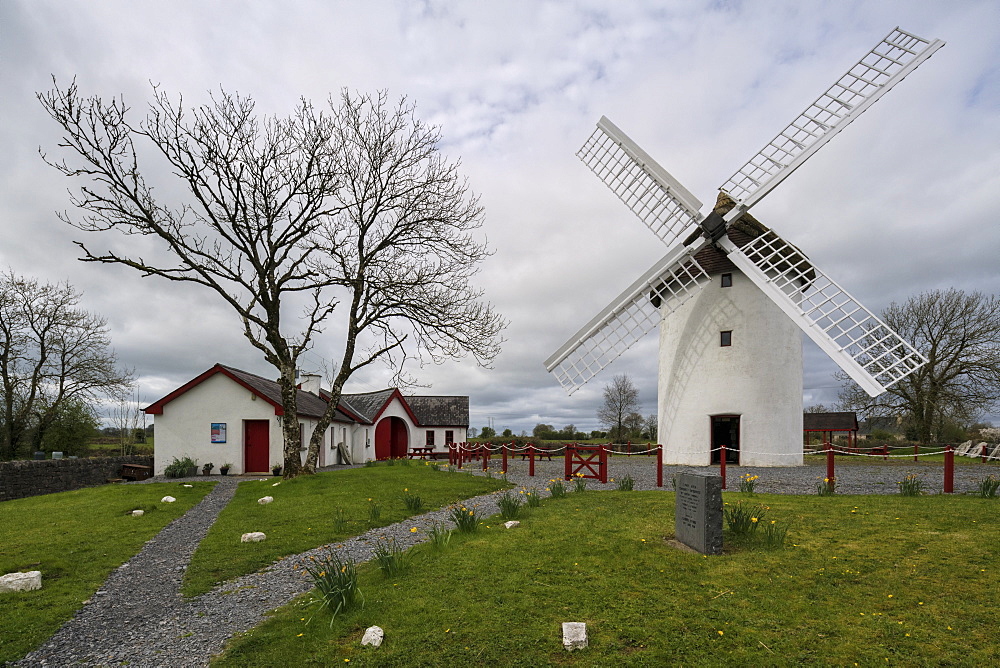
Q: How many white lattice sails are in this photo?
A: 4